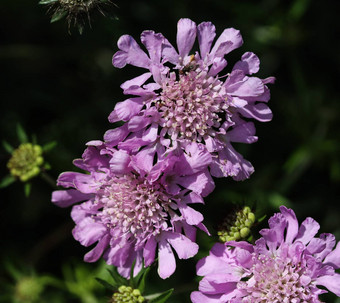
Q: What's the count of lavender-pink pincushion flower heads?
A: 3